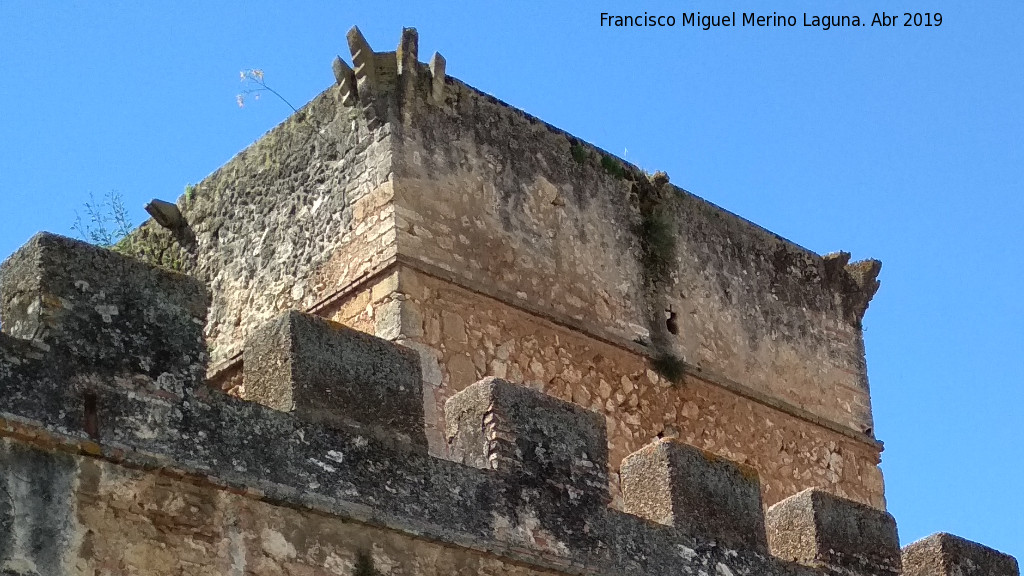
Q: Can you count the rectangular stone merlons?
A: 6